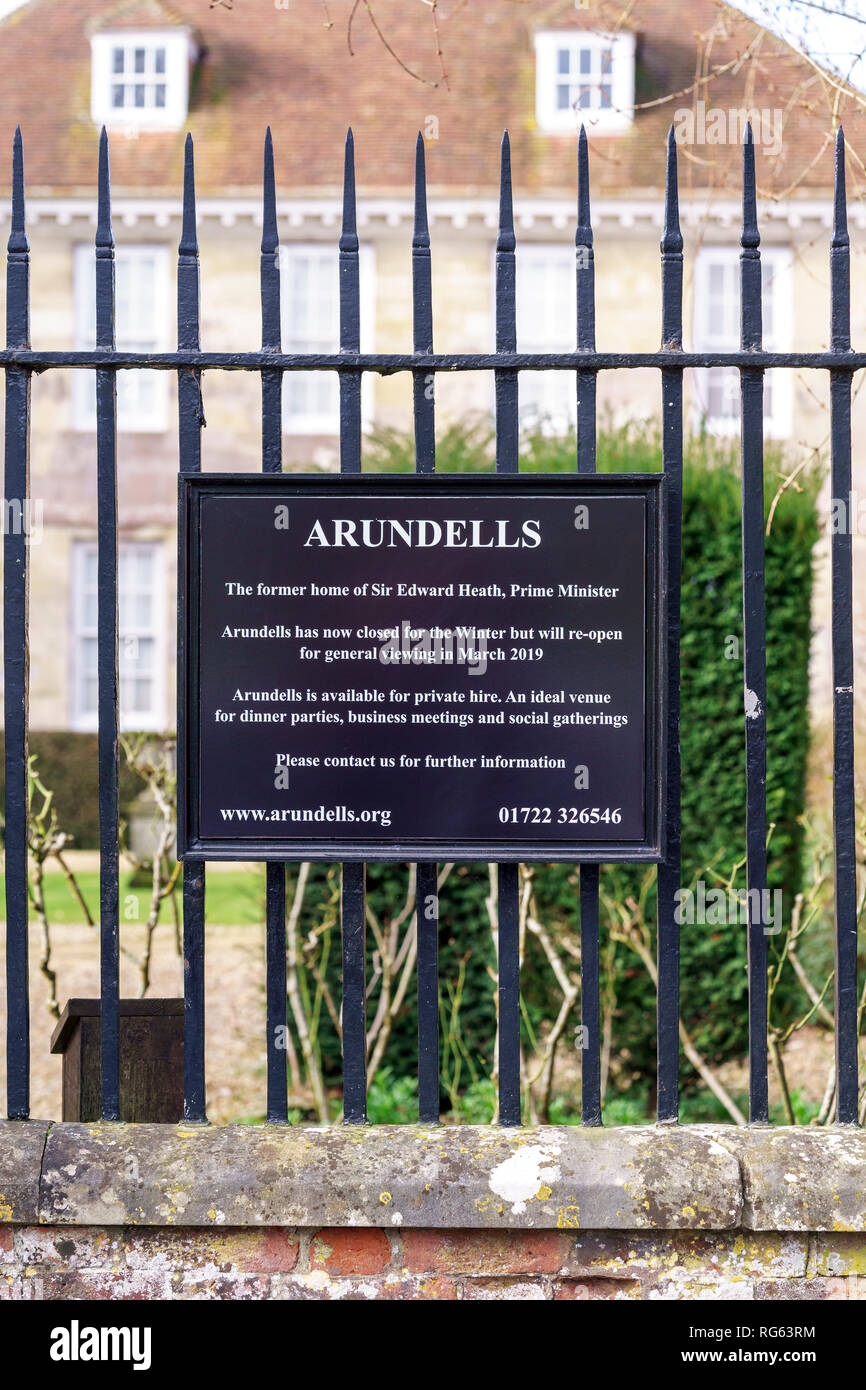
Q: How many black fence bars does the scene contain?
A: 11